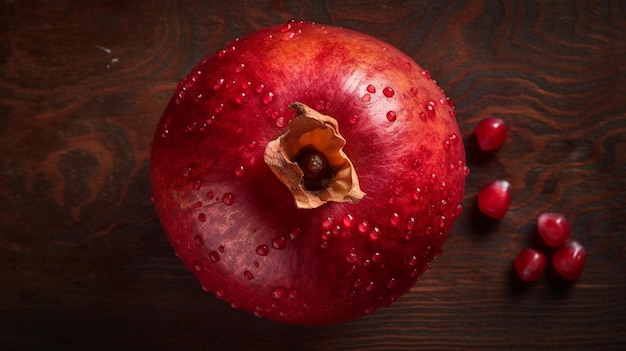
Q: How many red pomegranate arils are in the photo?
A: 5